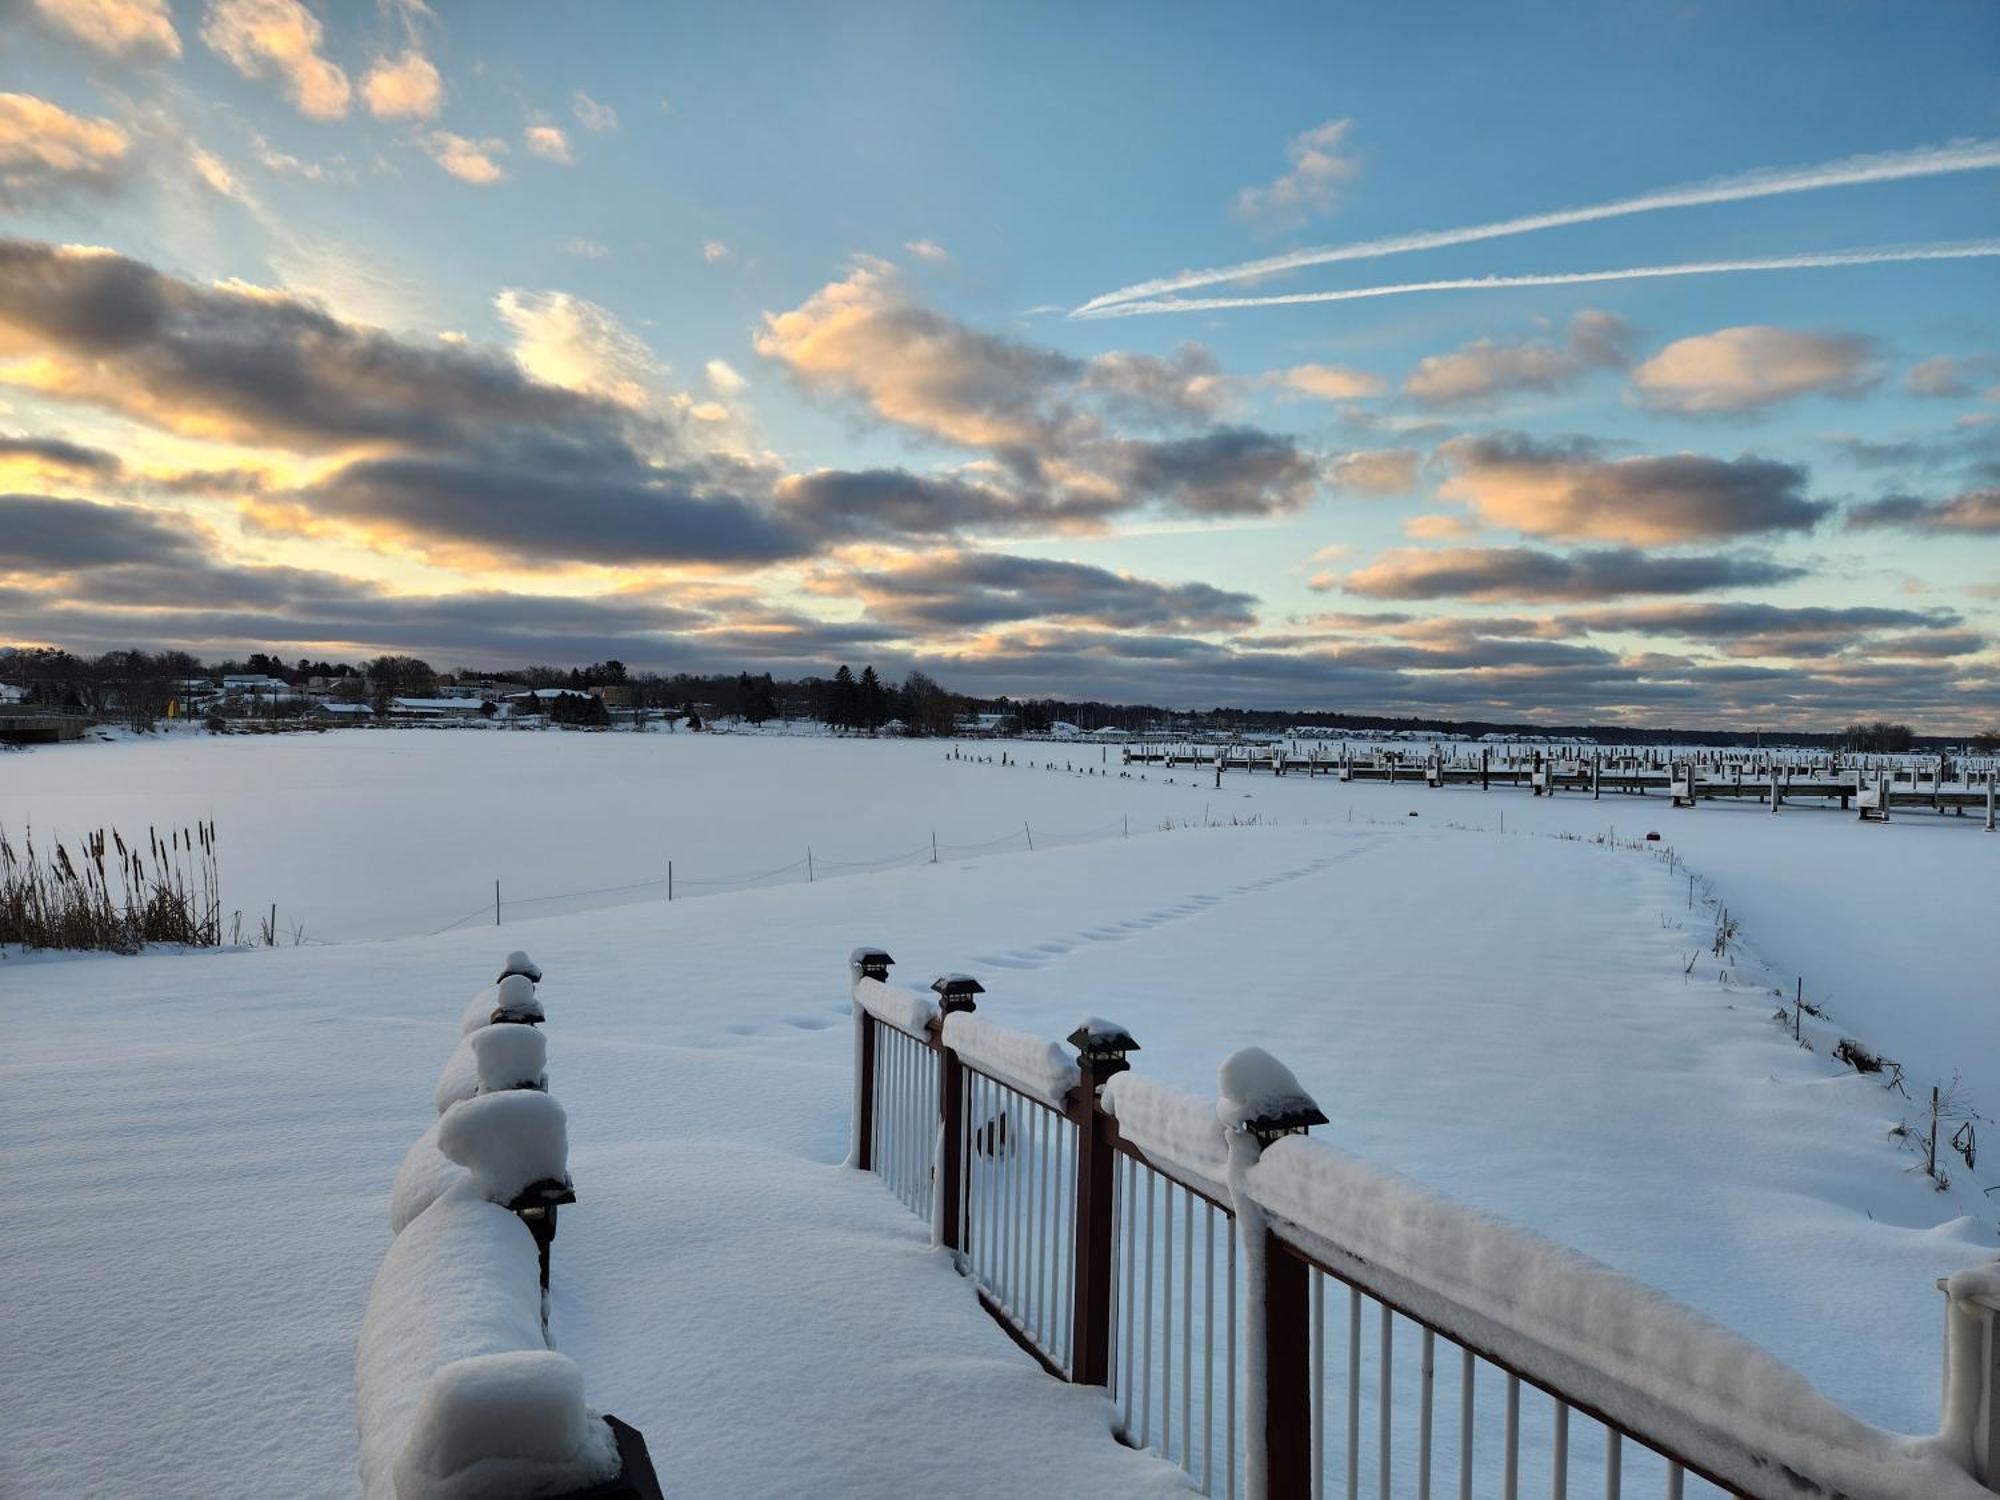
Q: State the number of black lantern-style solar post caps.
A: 9